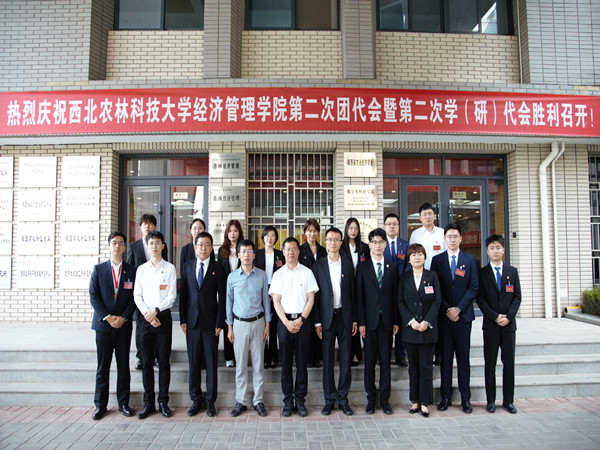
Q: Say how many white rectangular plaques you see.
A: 12